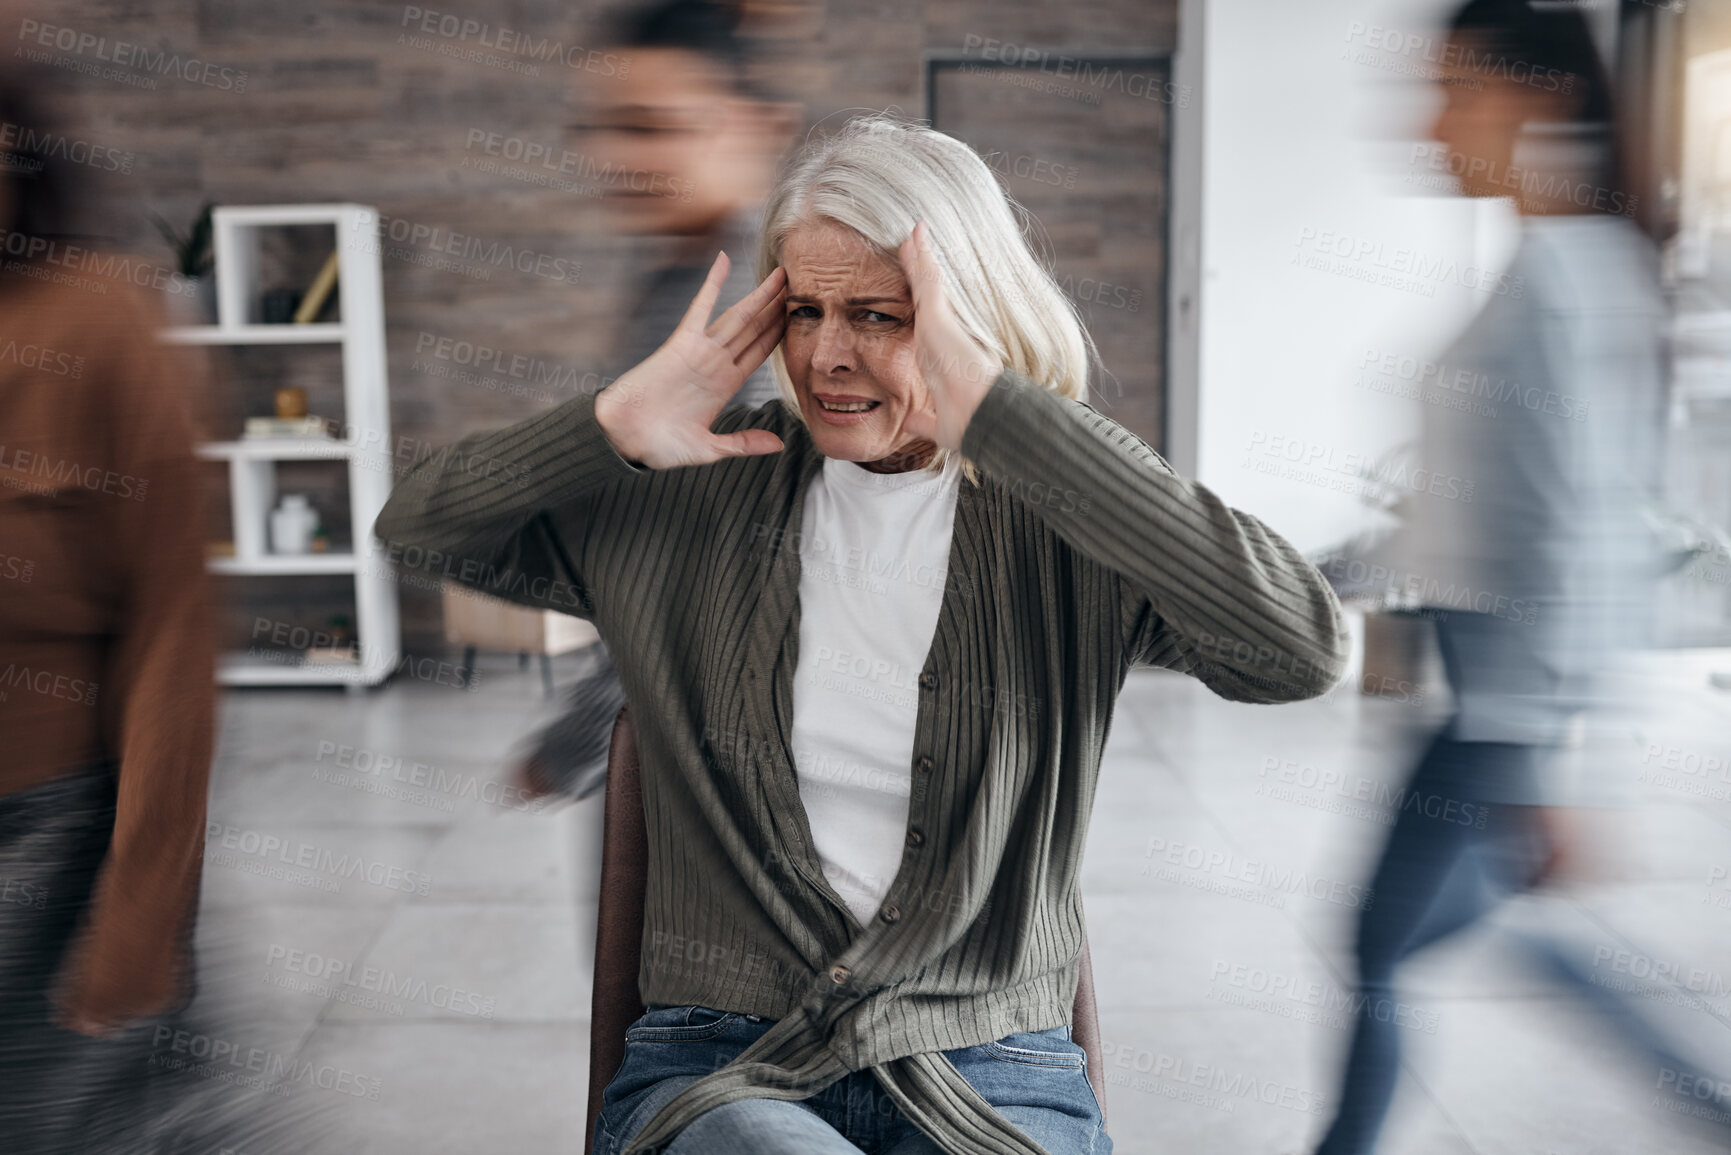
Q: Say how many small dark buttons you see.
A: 5